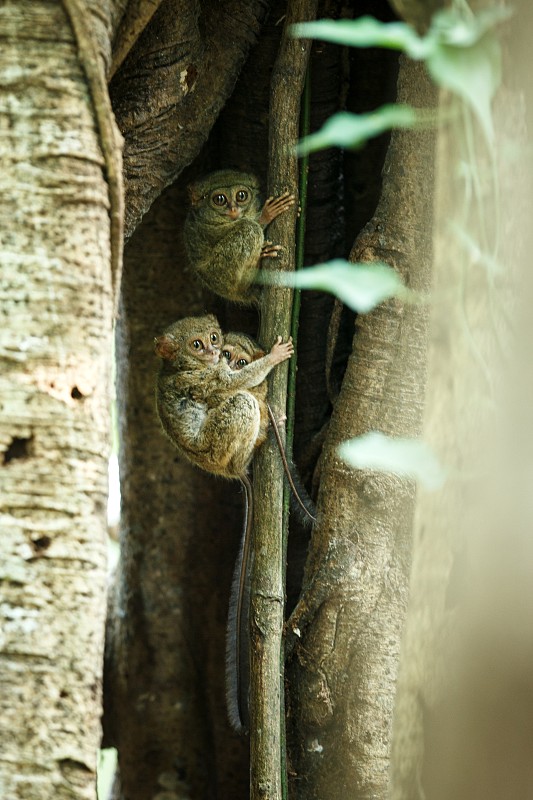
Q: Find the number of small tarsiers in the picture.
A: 3